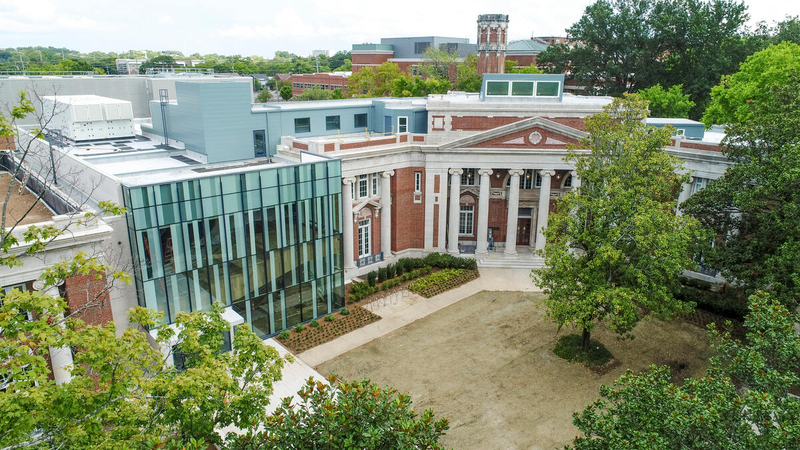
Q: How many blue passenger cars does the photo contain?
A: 0